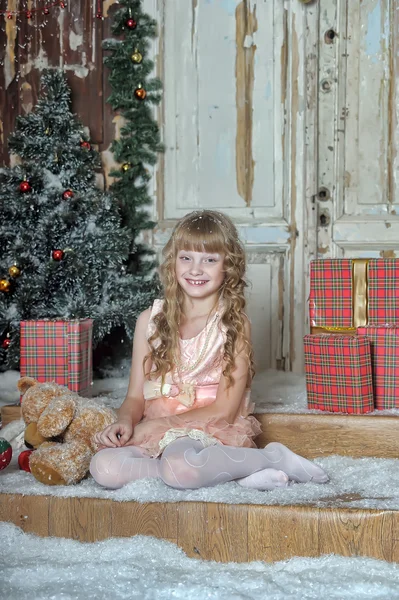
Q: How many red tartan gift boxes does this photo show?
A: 4